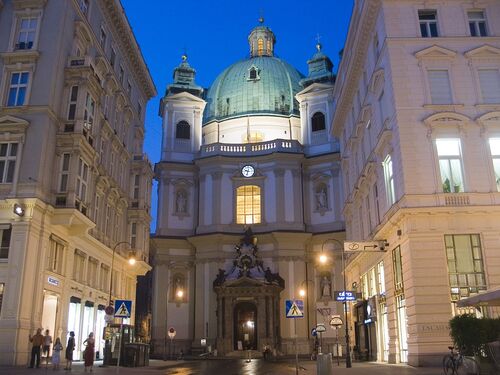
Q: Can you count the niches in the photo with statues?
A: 4